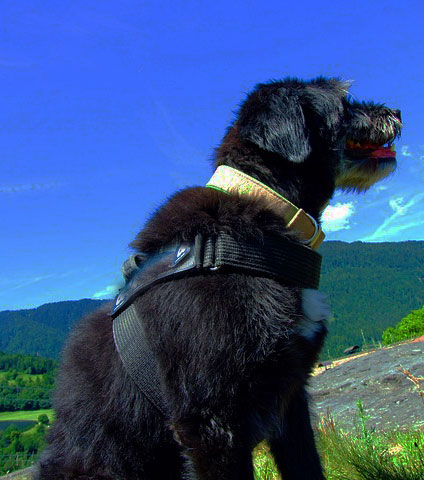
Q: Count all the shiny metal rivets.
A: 2